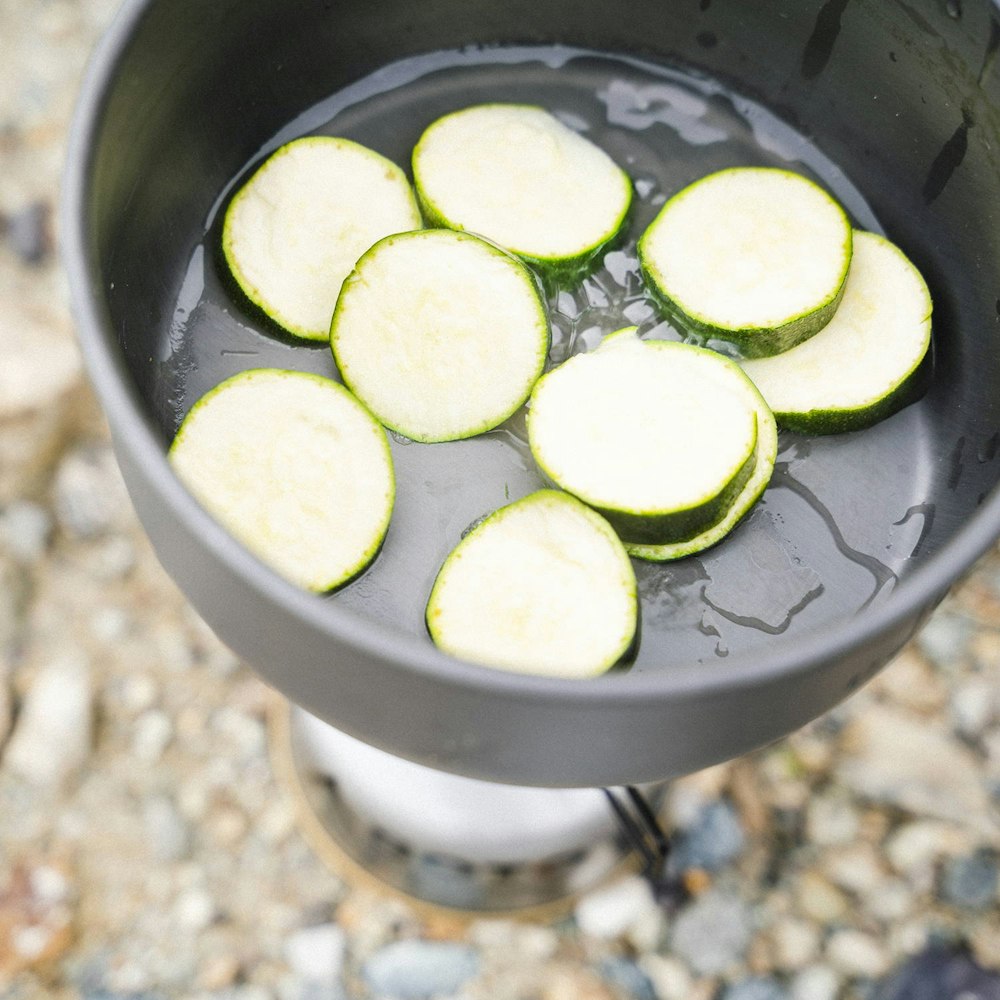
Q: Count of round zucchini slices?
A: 9